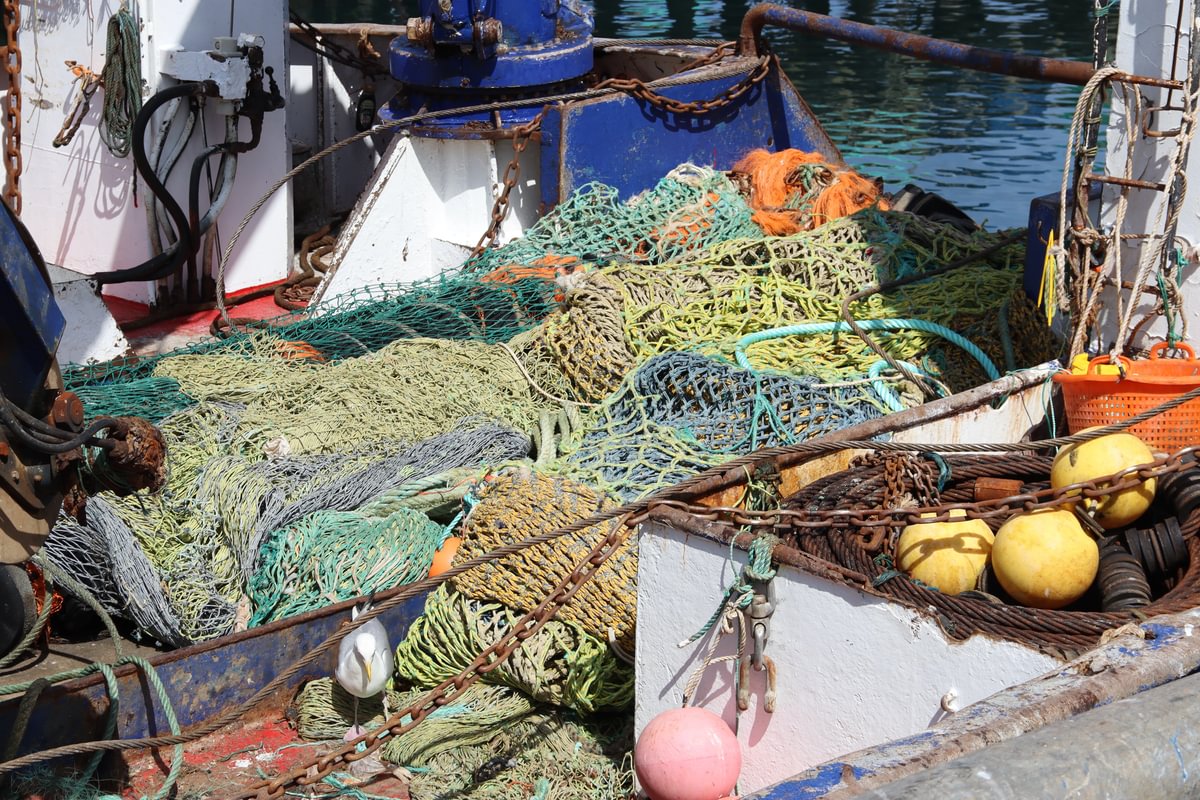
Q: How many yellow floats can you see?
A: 3